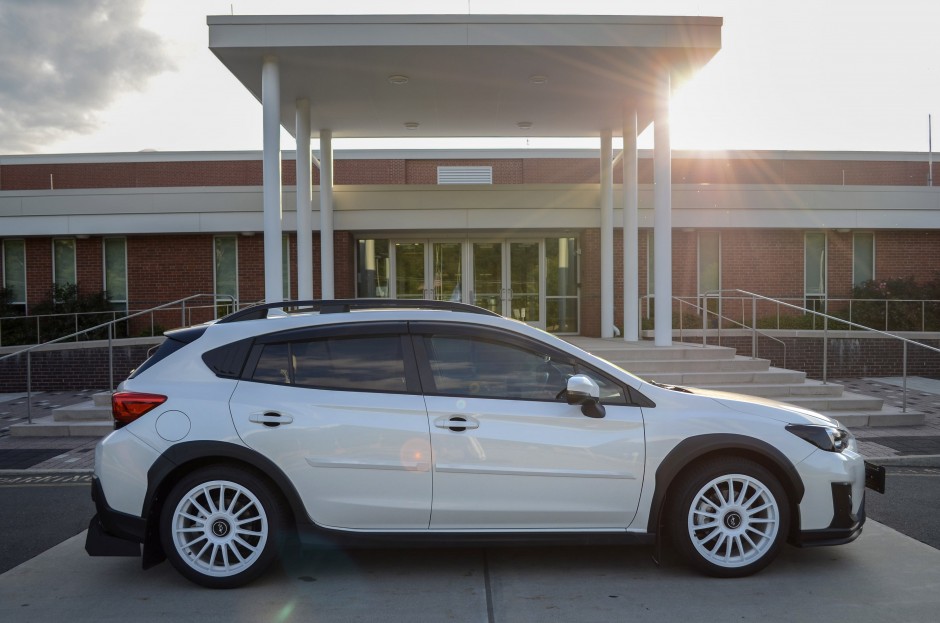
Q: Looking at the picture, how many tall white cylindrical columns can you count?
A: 6